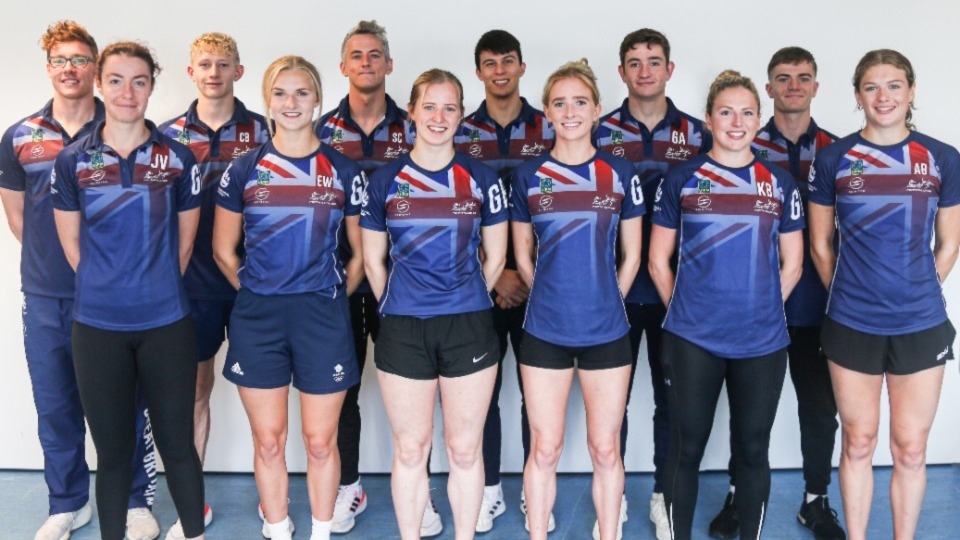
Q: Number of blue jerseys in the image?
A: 12